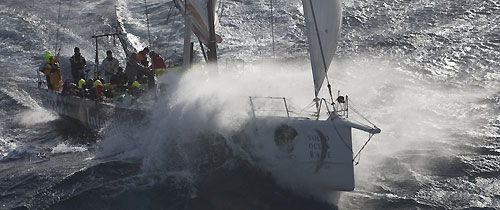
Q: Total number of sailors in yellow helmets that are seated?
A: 3